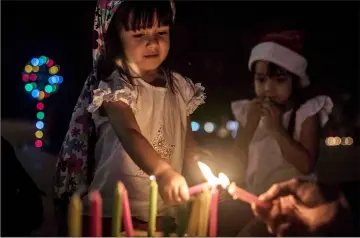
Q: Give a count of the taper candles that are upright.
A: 8